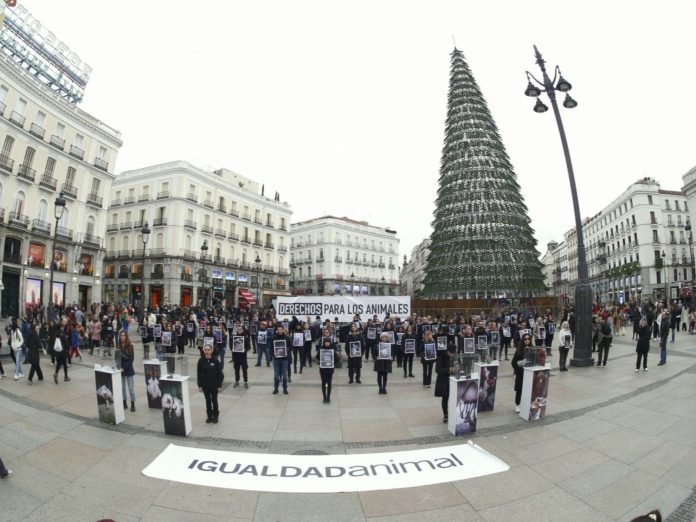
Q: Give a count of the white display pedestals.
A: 6